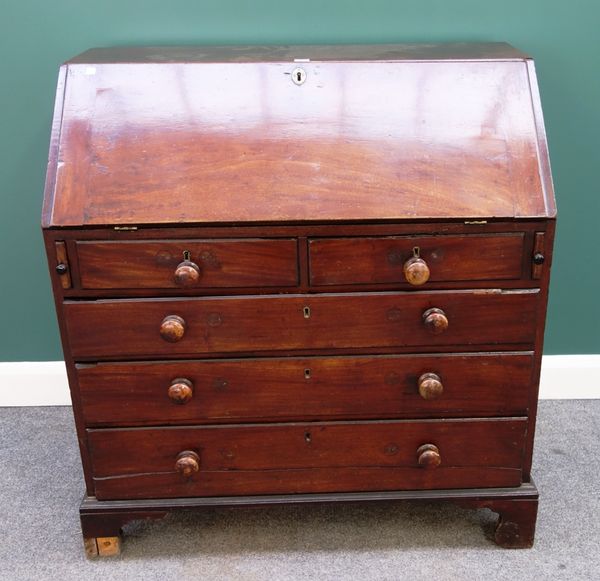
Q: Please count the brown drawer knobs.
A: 8